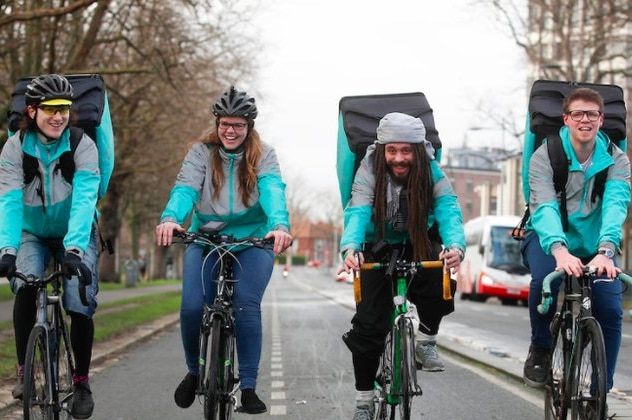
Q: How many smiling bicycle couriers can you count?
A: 4